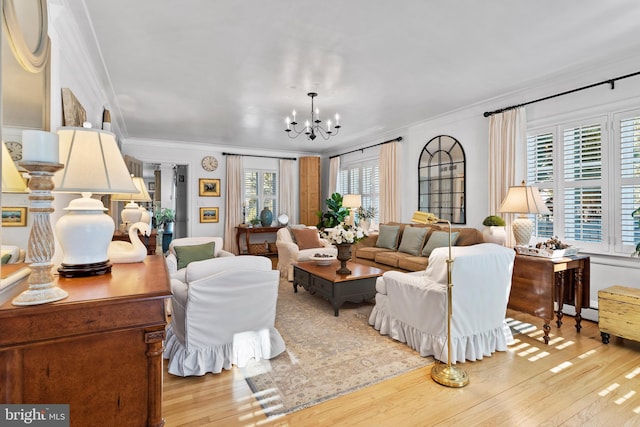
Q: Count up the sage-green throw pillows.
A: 4